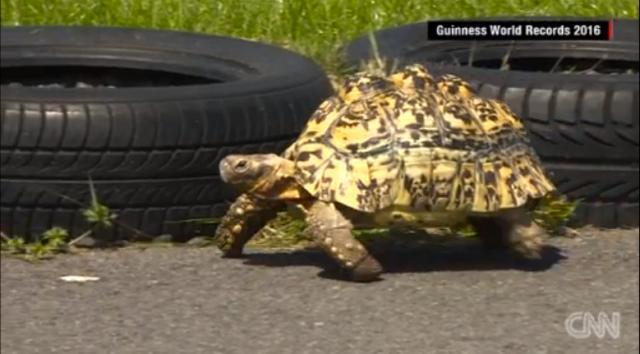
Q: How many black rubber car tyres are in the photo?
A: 2